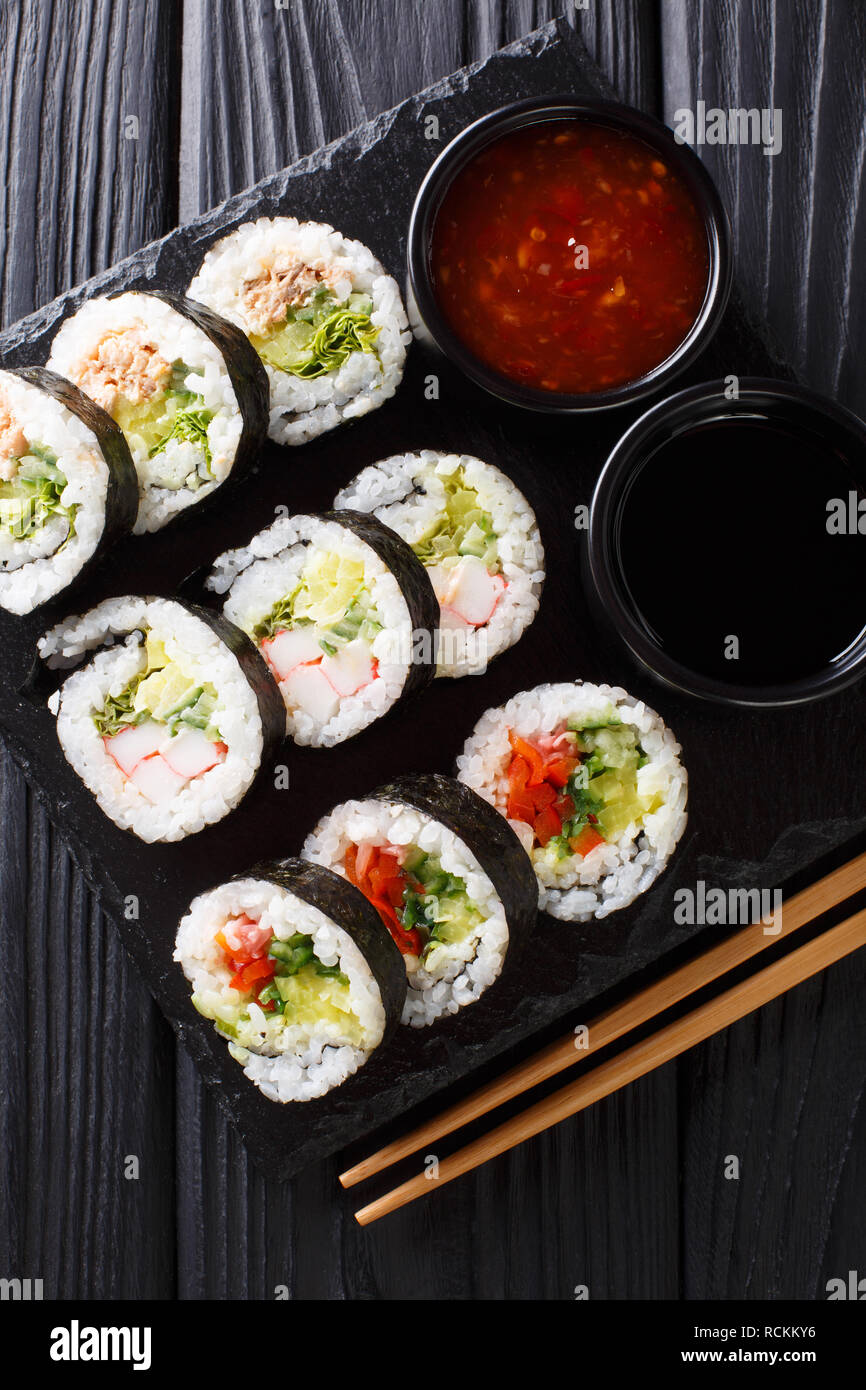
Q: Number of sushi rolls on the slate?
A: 9